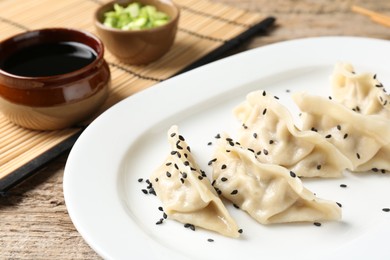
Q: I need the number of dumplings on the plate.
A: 5